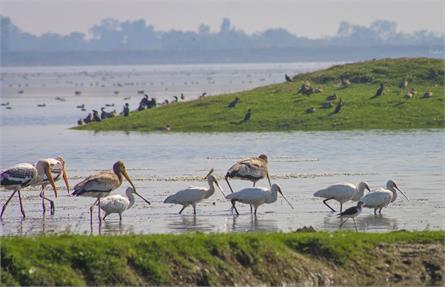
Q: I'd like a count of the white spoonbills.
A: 5